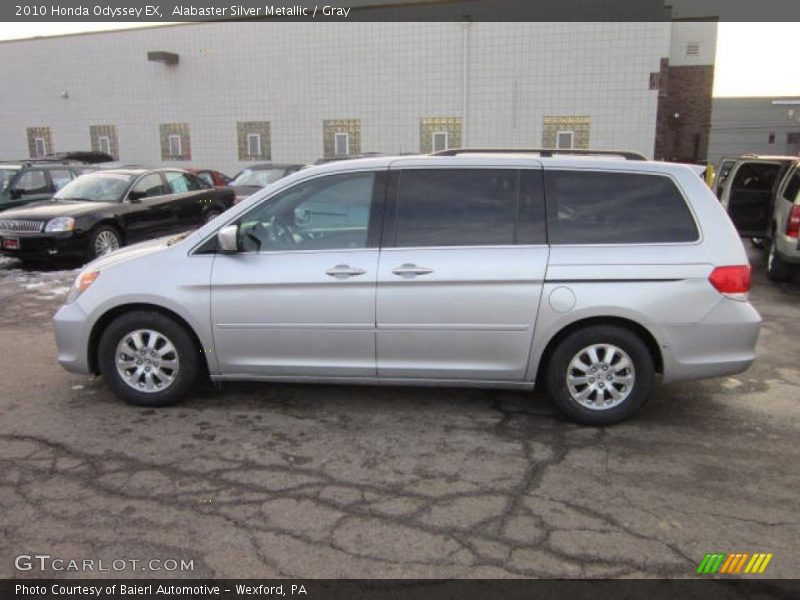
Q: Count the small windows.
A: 7